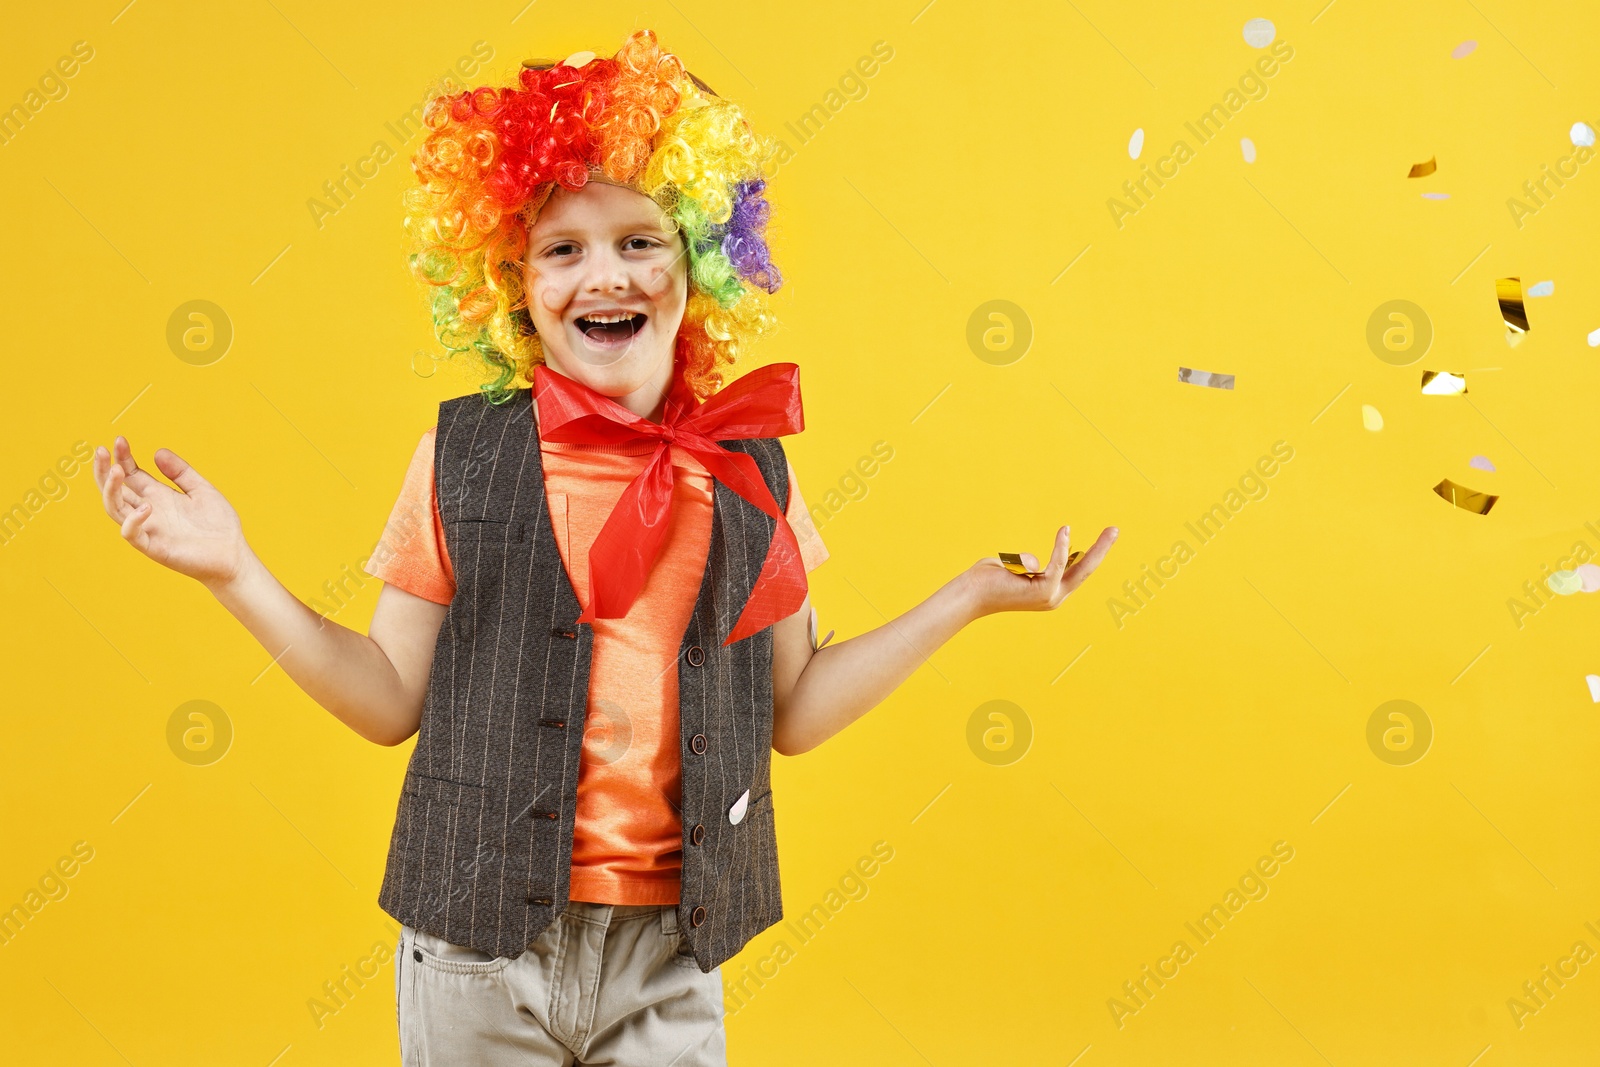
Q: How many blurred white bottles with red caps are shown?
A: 0